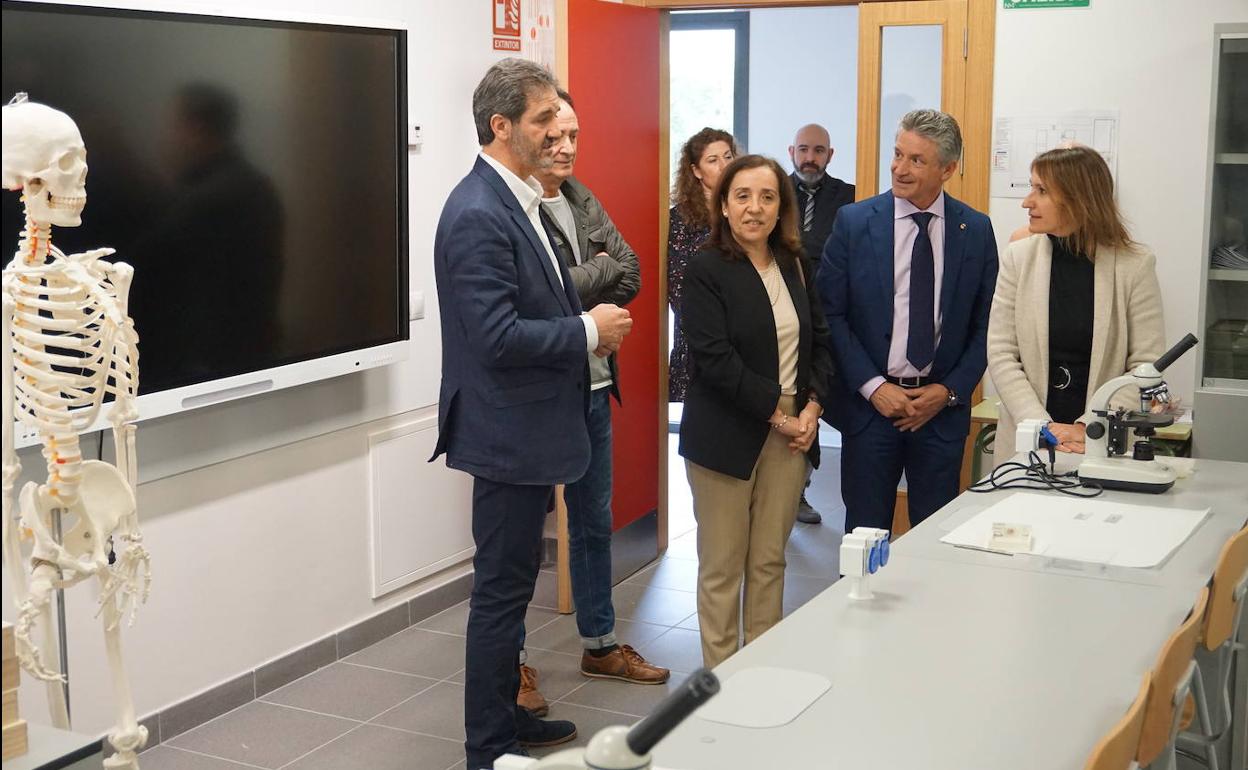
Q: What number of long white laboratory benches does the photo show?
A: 1